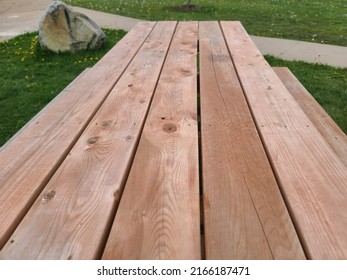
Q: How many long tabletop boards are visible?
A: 5